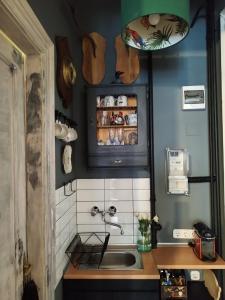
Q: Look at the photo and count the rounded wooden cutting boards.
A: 2